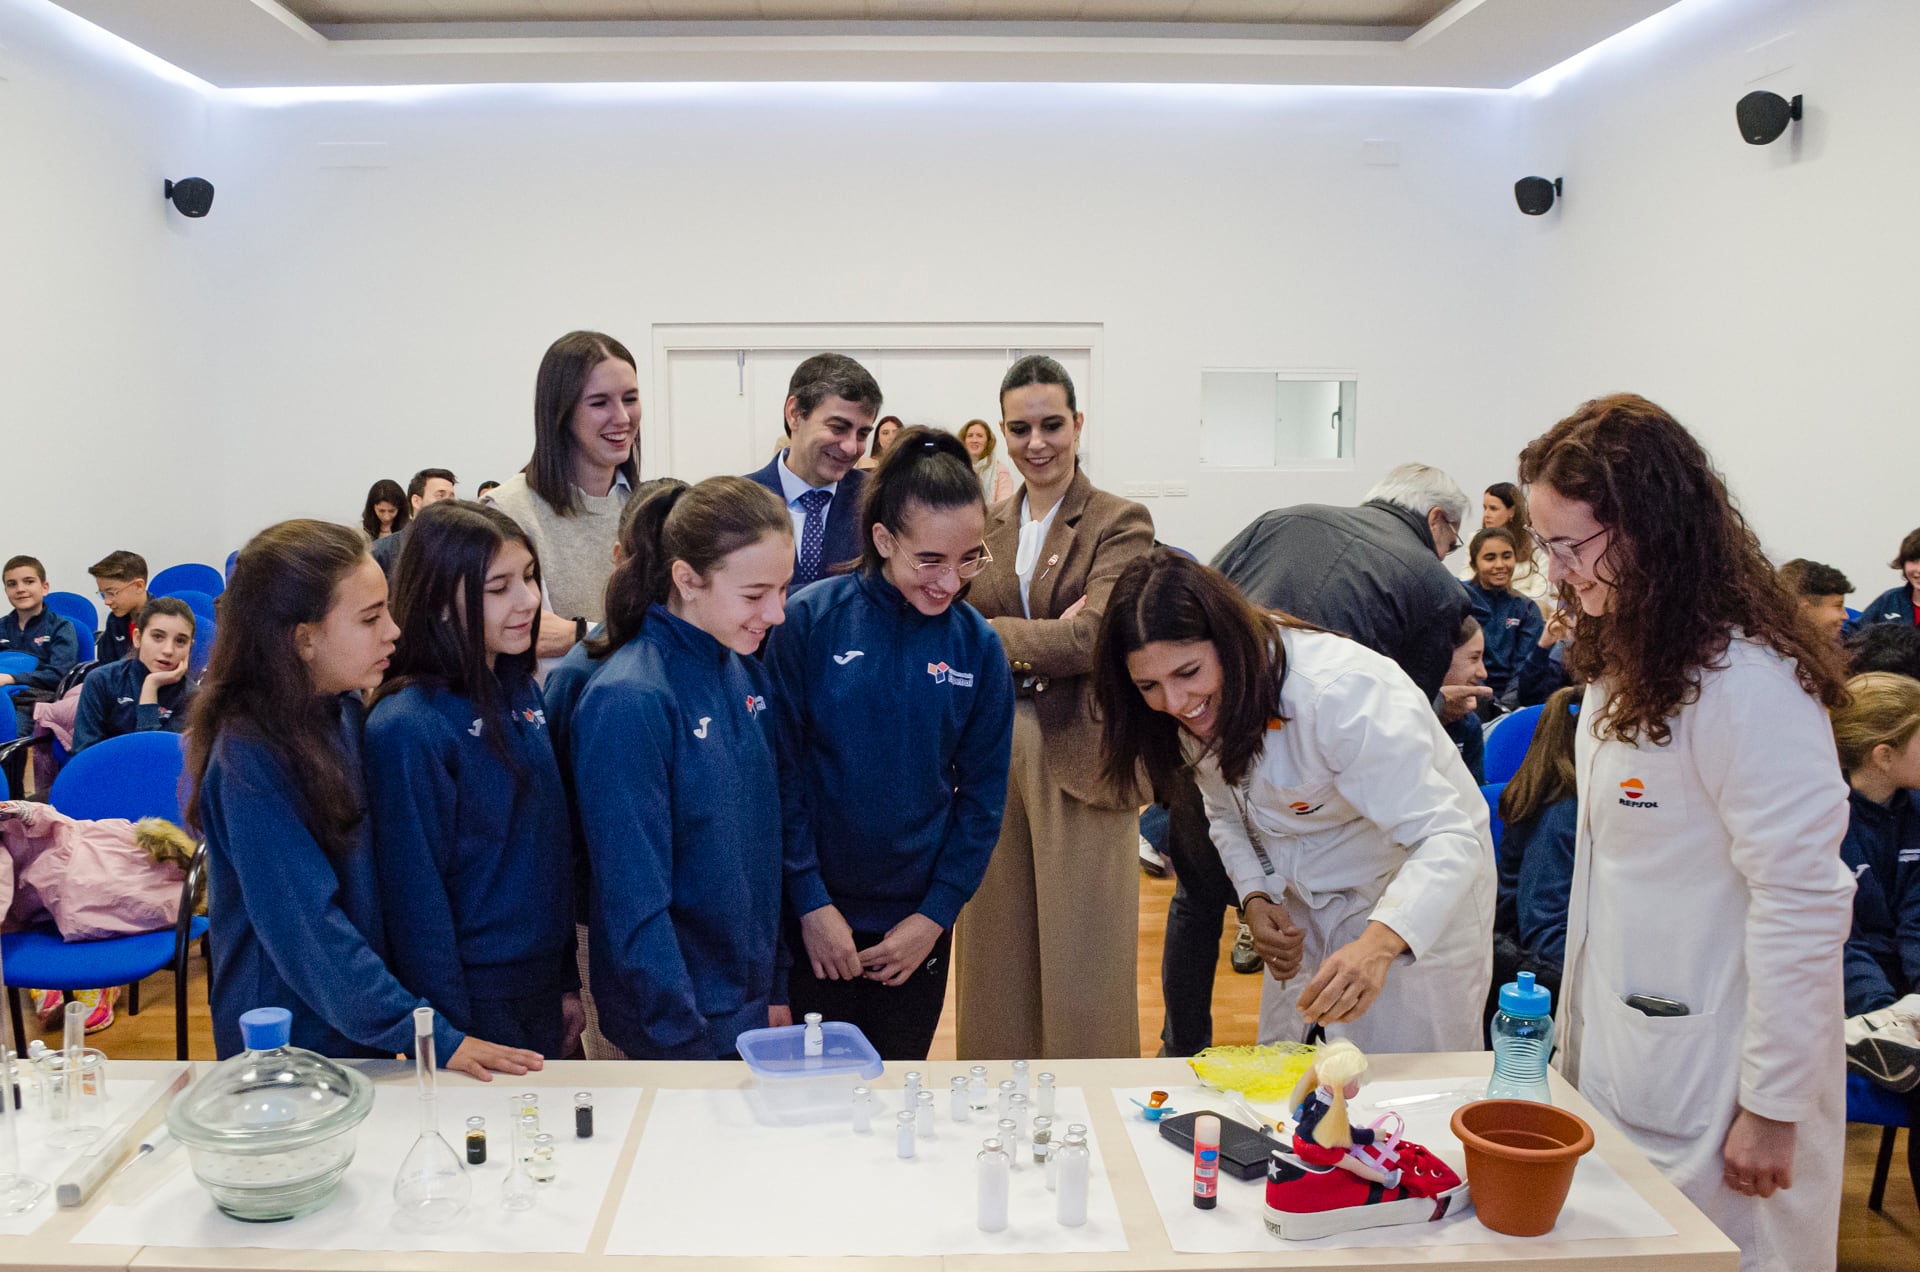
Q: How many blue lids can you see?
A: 3